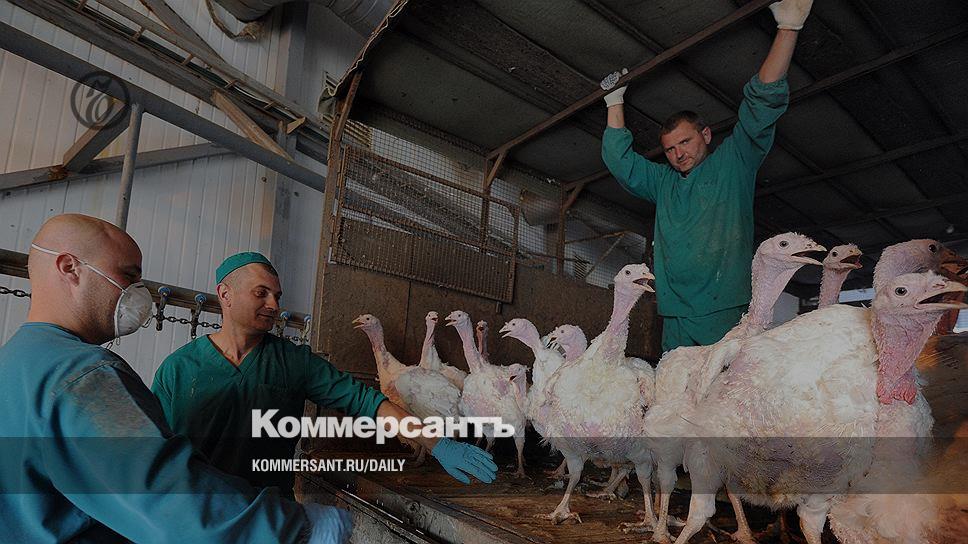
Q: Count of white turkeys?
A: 12